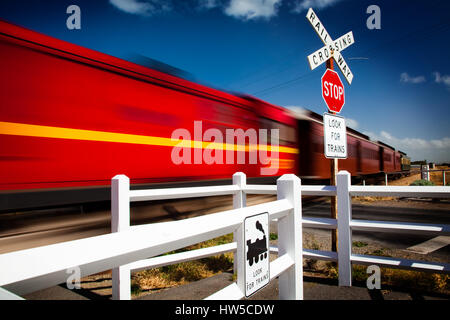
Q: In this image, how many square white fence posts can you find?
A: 4